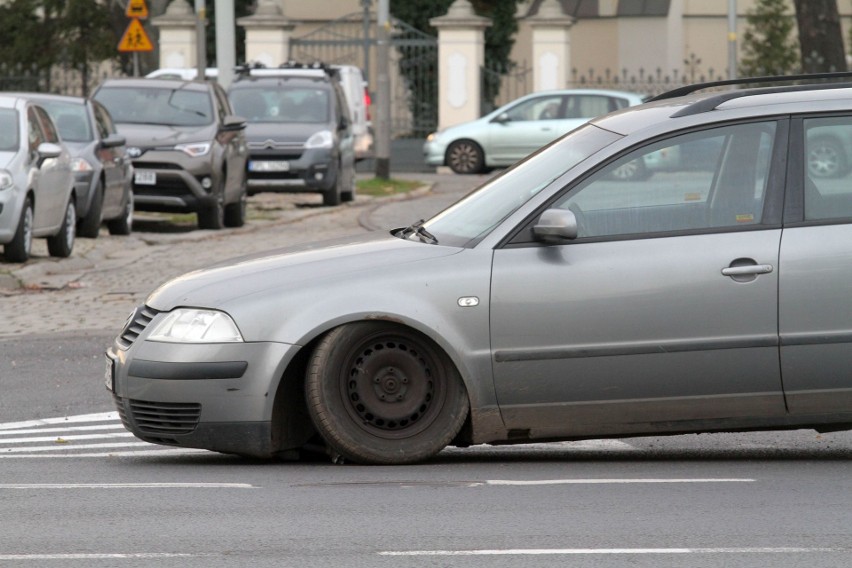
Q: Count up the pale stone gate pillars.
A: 4